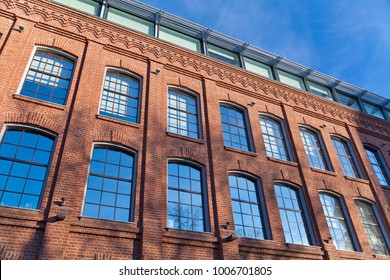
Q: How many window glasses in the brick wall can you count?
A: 15